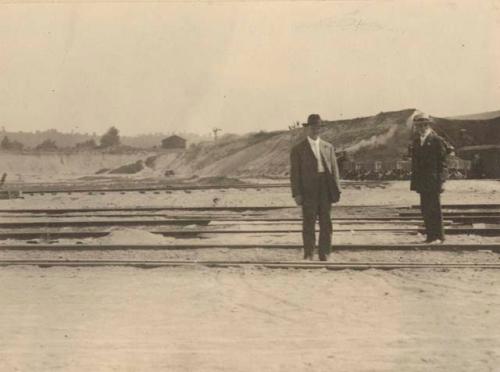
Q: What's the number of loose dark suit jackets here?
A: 2